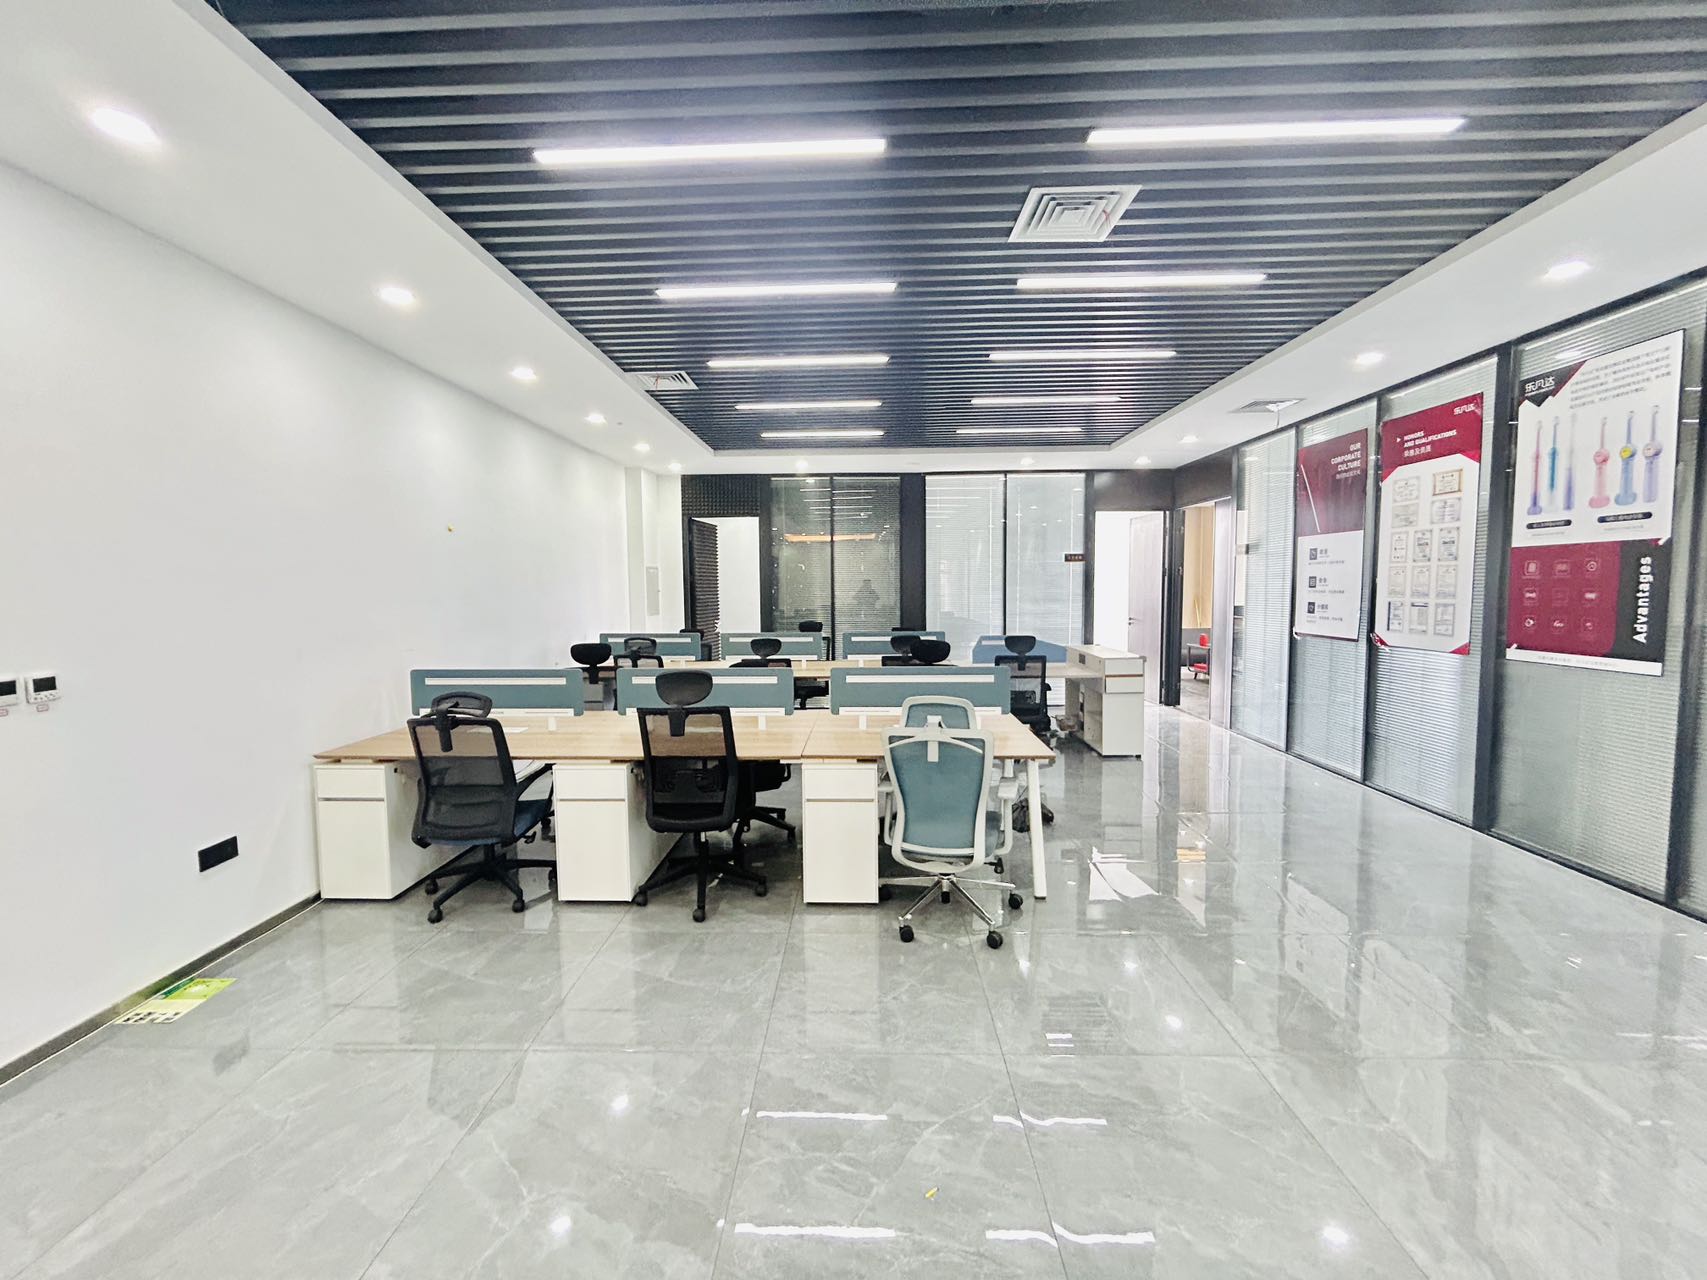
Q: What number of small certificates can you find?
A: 13